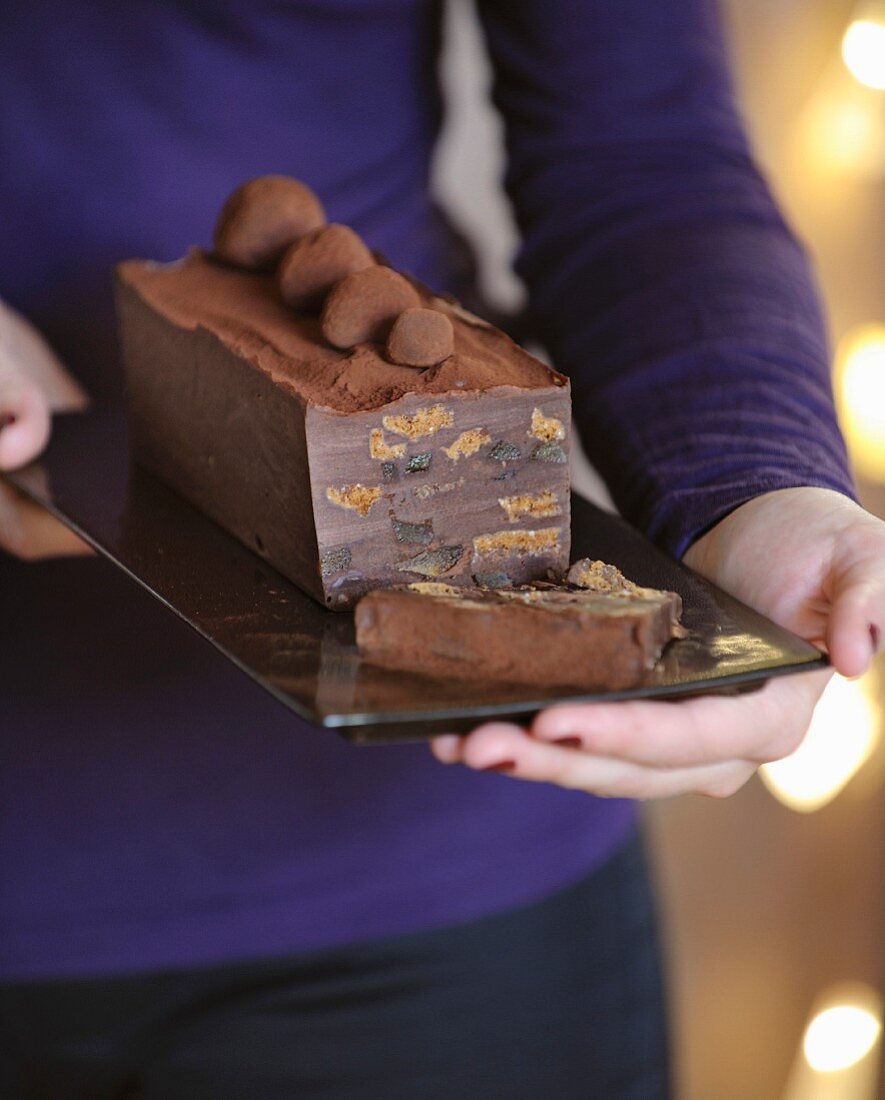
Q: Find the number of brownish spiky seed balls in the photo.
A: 0